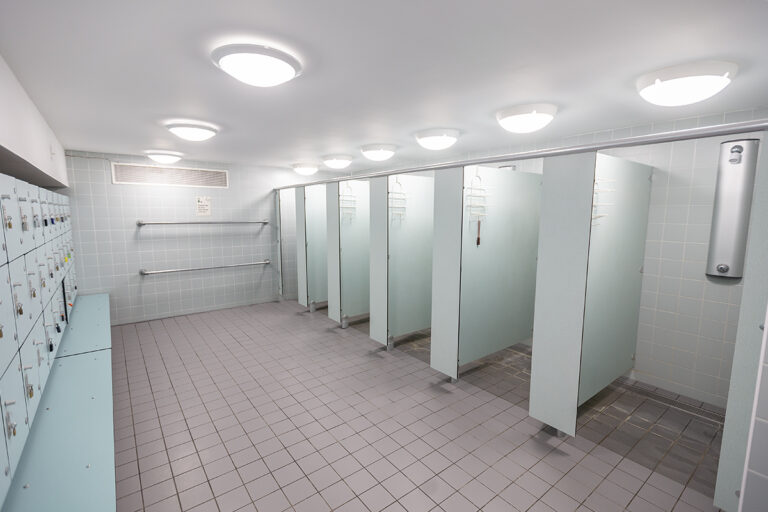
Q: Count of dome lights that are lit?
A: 9